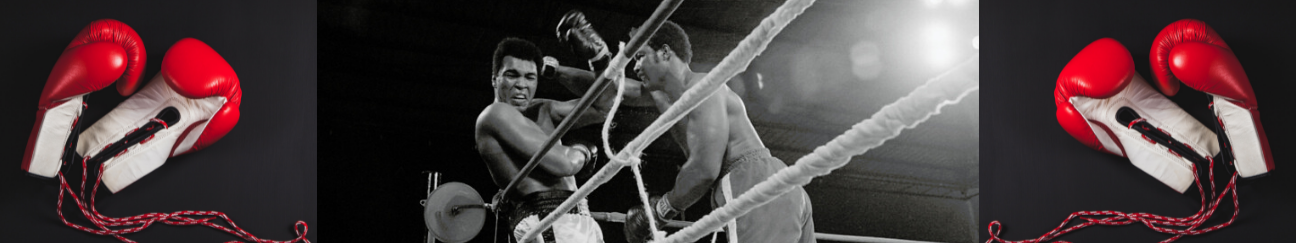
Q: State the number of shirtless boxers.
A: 2